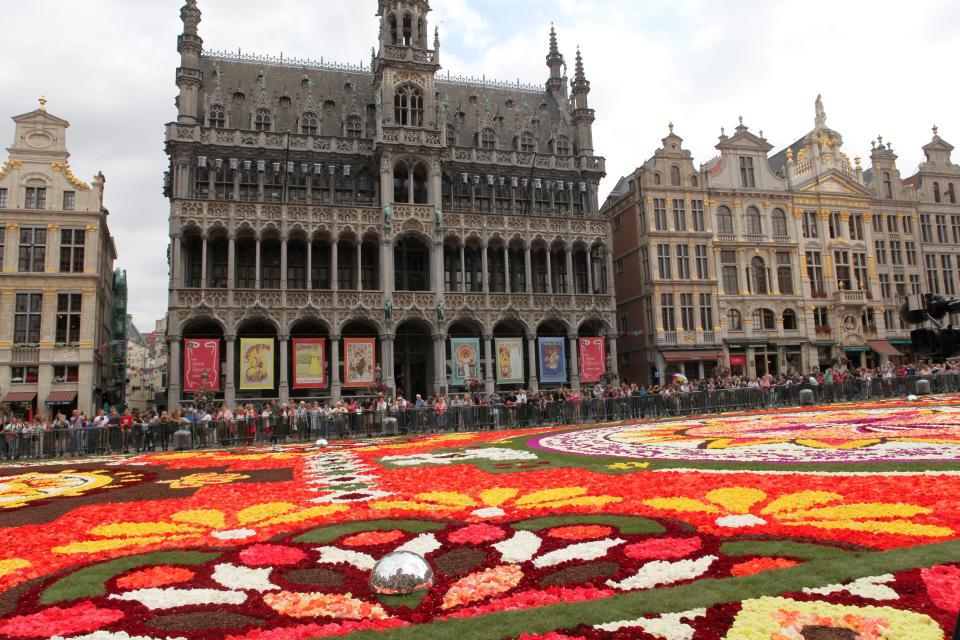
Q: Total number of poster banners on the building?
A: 8